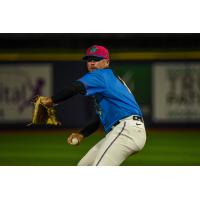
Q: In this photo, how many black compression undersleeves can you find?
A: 2